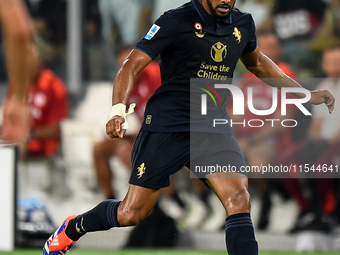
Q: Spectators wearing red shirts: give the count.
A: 3